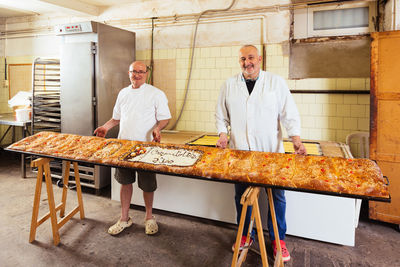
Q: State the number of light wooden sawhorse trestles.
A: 2